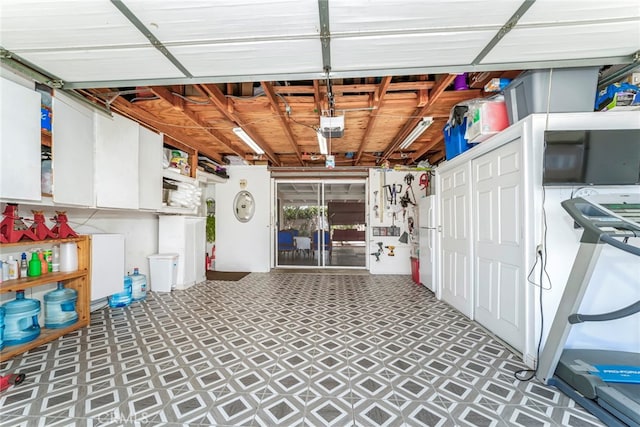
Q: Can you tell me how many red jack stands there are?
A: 3